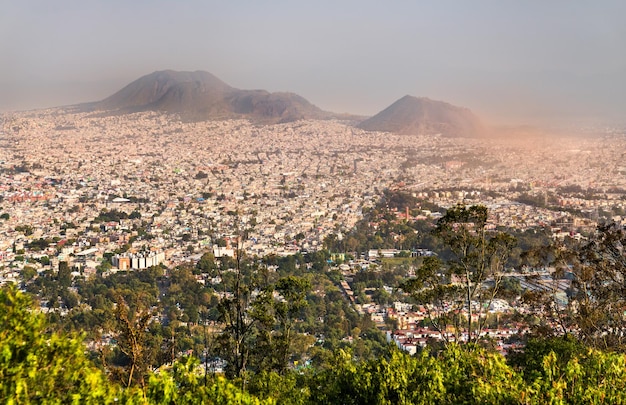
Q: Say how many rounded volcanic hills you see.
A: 2